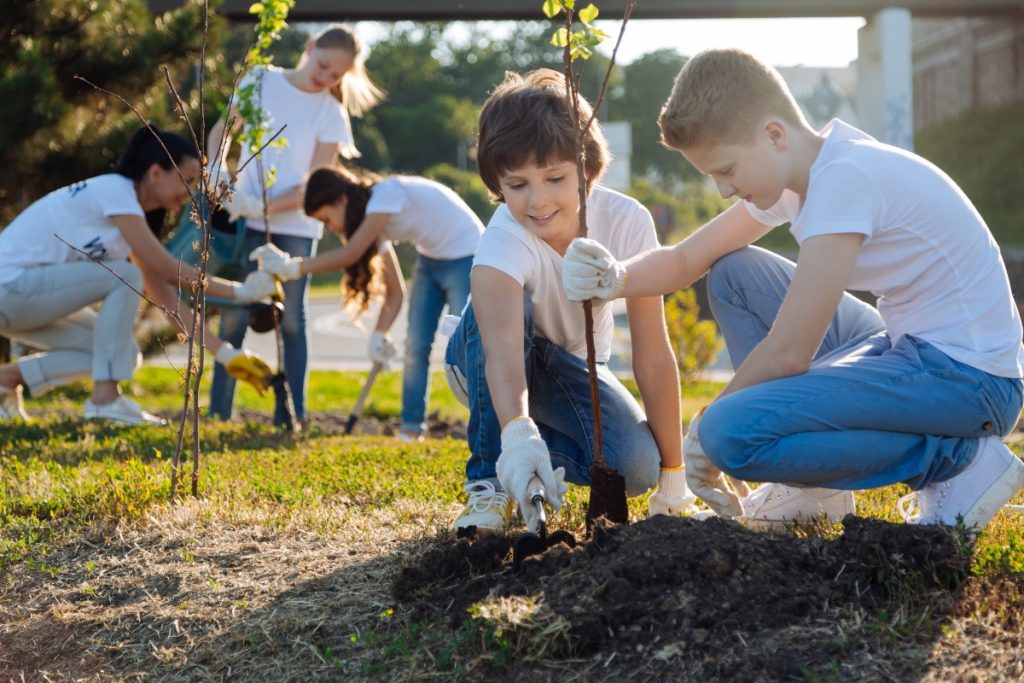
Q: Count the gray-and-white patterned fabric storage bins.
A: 0